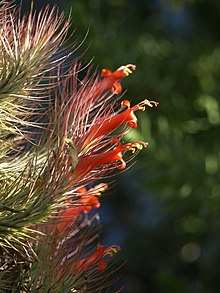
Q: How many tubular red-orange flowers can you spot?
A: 5